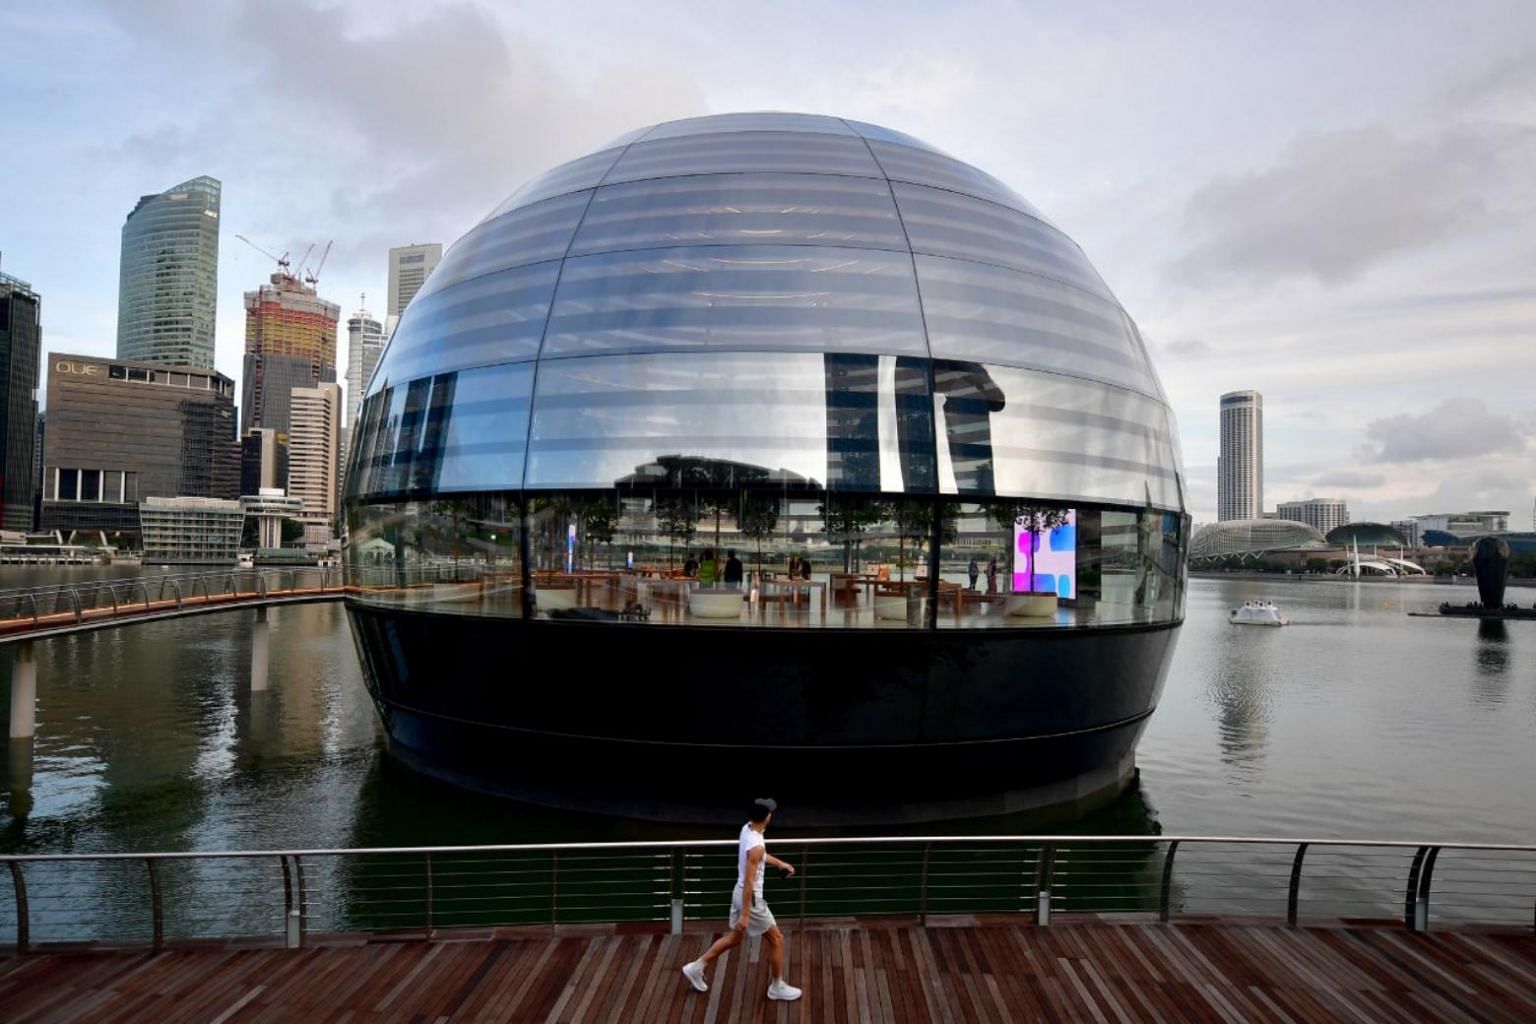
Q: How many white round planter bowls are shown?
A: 4